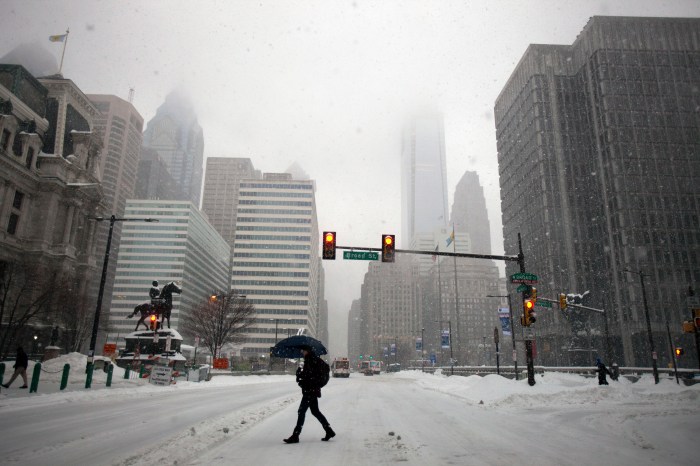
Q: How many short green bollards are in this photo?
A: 7